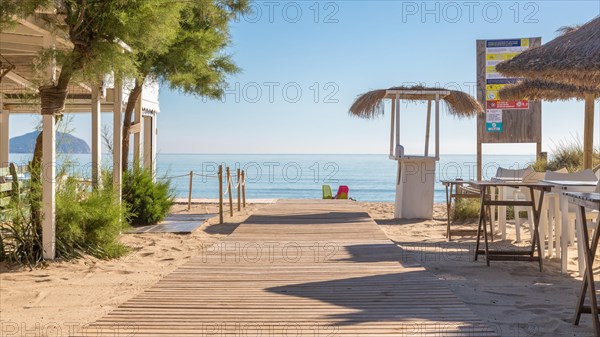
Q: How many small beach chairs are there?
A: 2